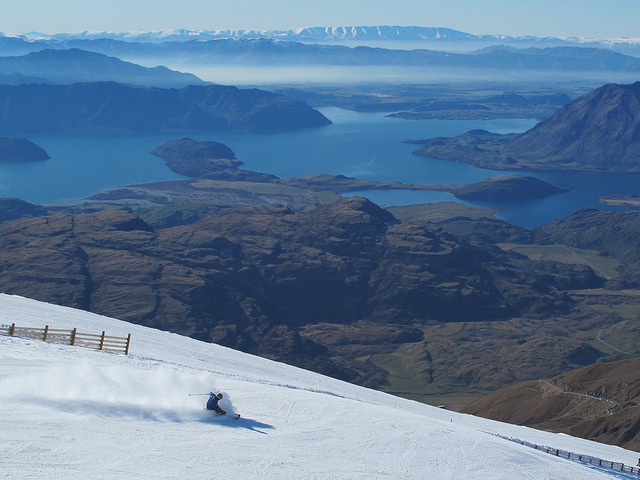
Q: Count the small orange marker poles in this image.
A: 3